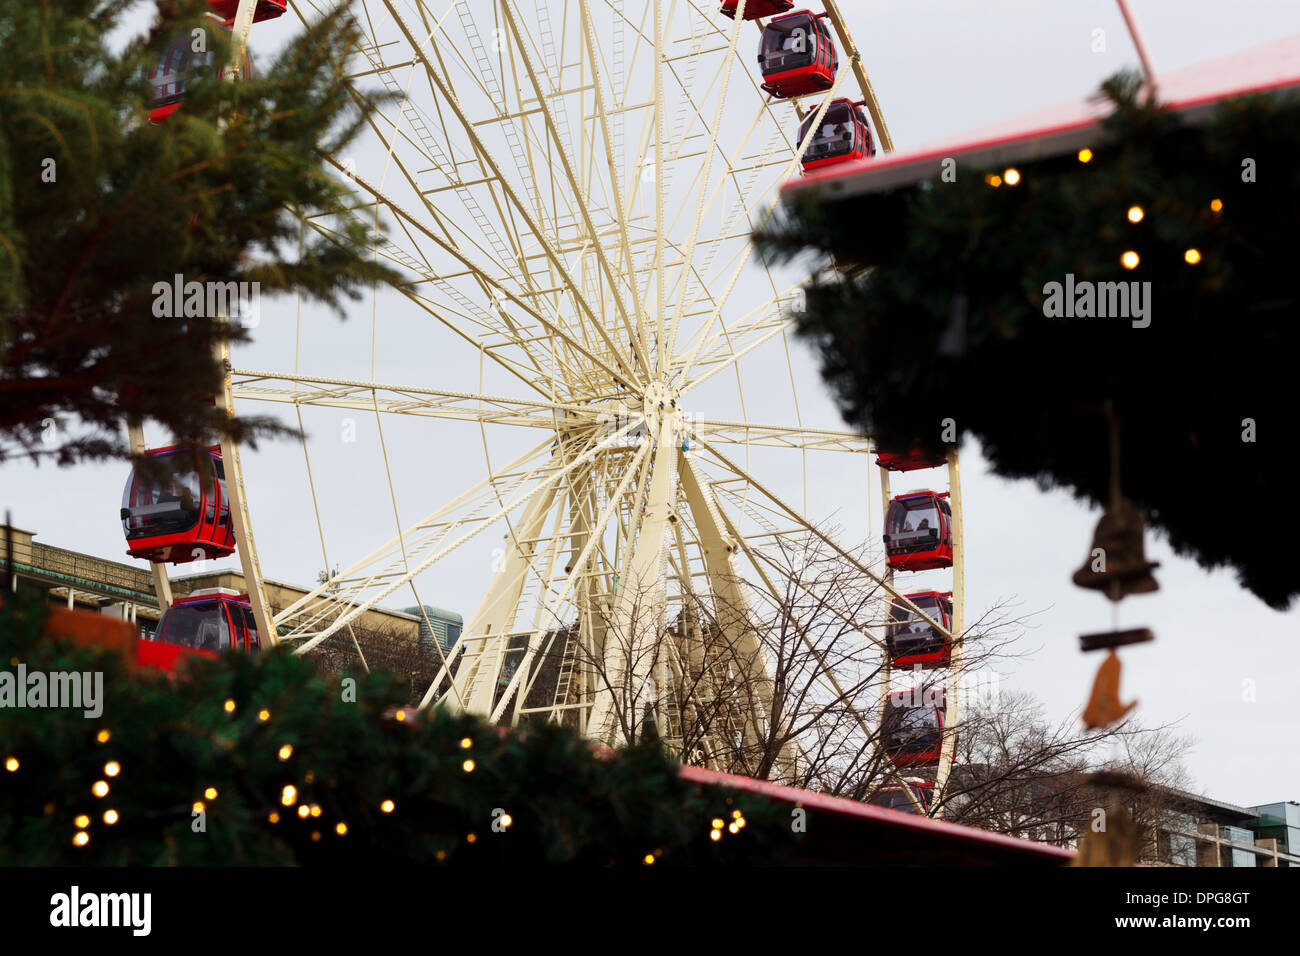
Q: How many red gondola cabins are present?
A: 12